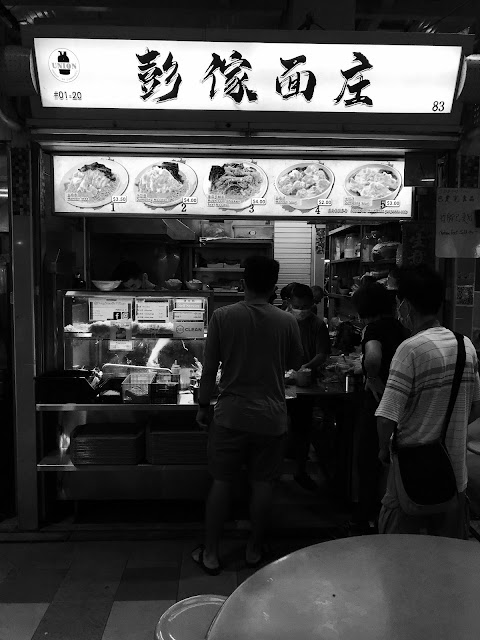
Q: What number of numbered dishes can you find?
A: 5